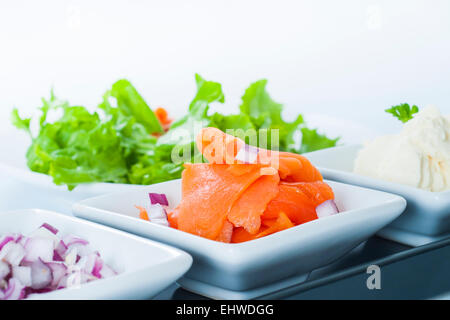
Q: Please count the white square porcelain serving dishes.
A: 3